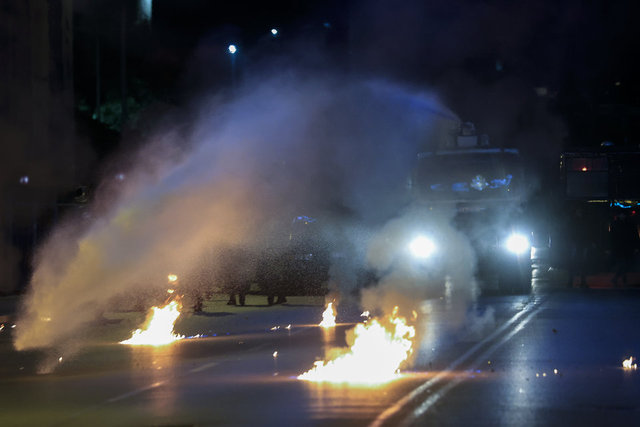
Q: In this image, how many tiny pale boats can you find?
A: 0